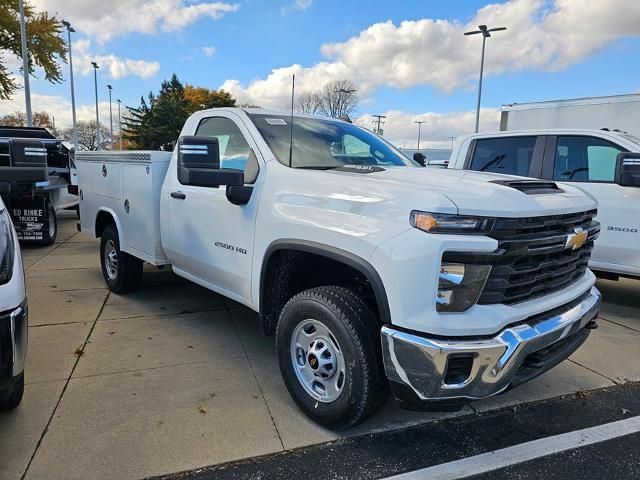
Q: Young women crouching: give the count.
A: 0